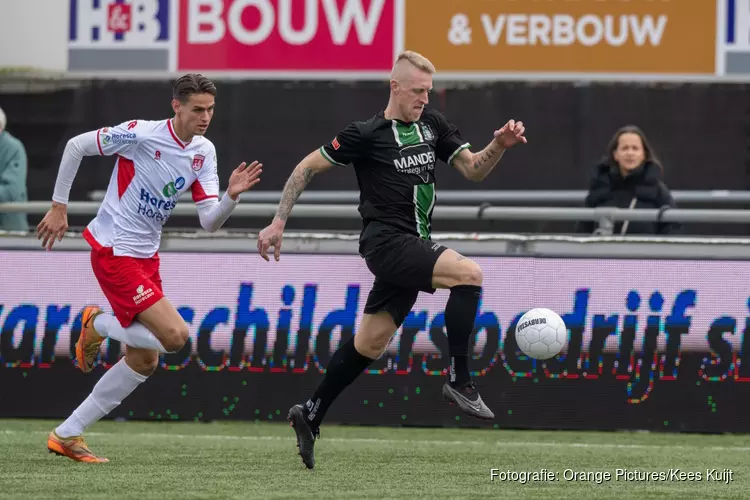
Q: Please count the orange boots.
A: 2